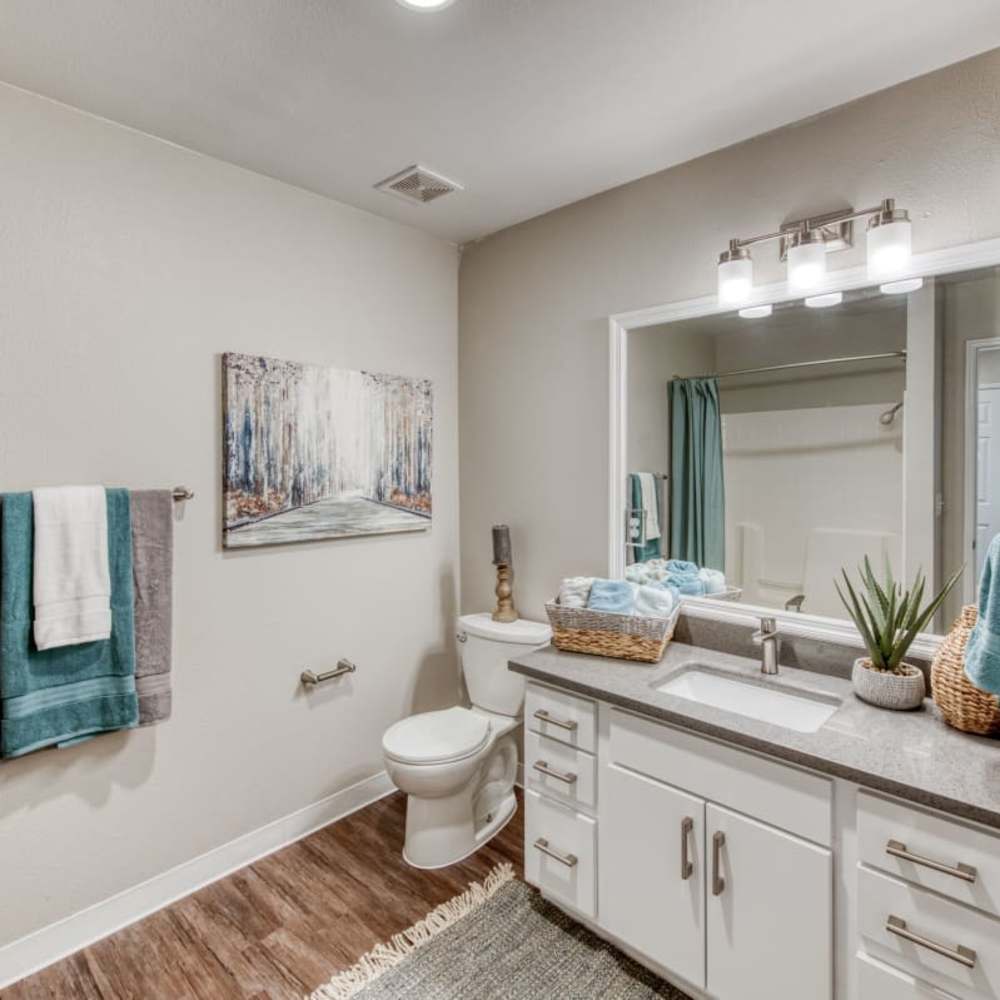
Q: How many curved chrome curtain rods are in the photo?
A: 1